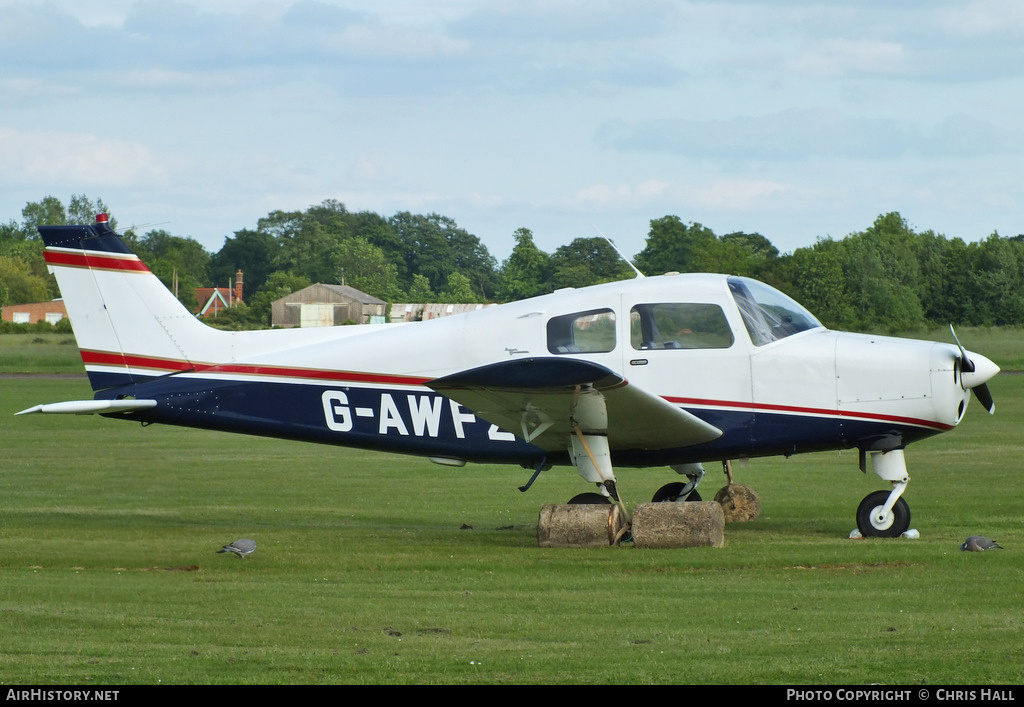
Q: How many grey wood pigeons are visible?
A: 2